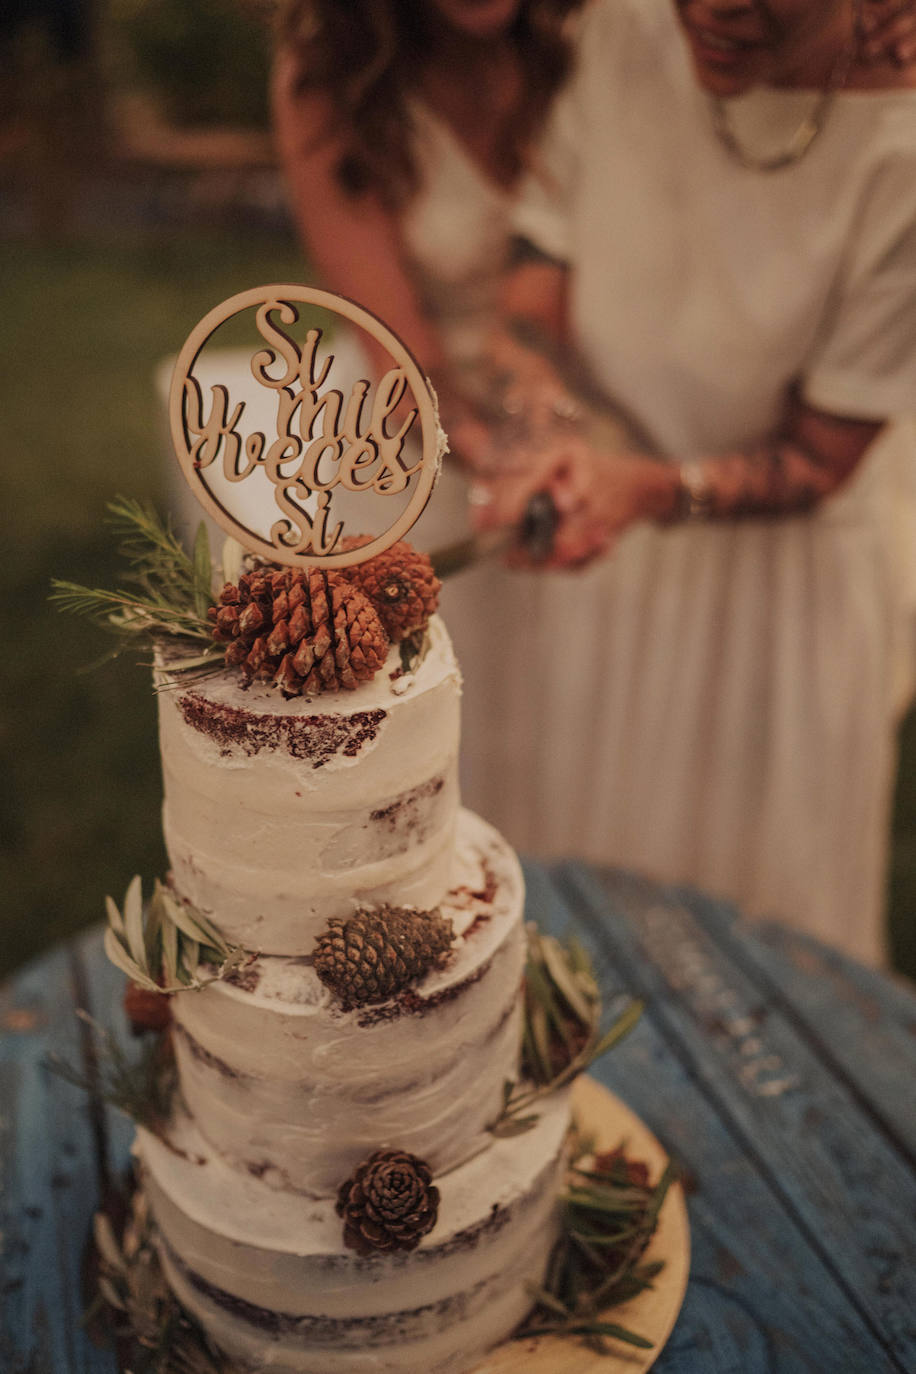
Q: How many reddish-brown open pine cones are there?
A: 2